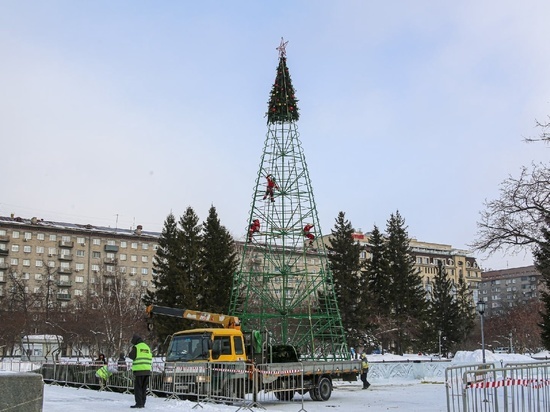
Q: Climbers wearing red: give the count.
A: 3